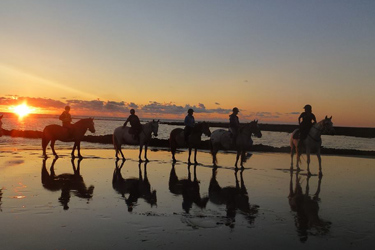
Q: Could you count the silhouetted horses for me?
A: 5